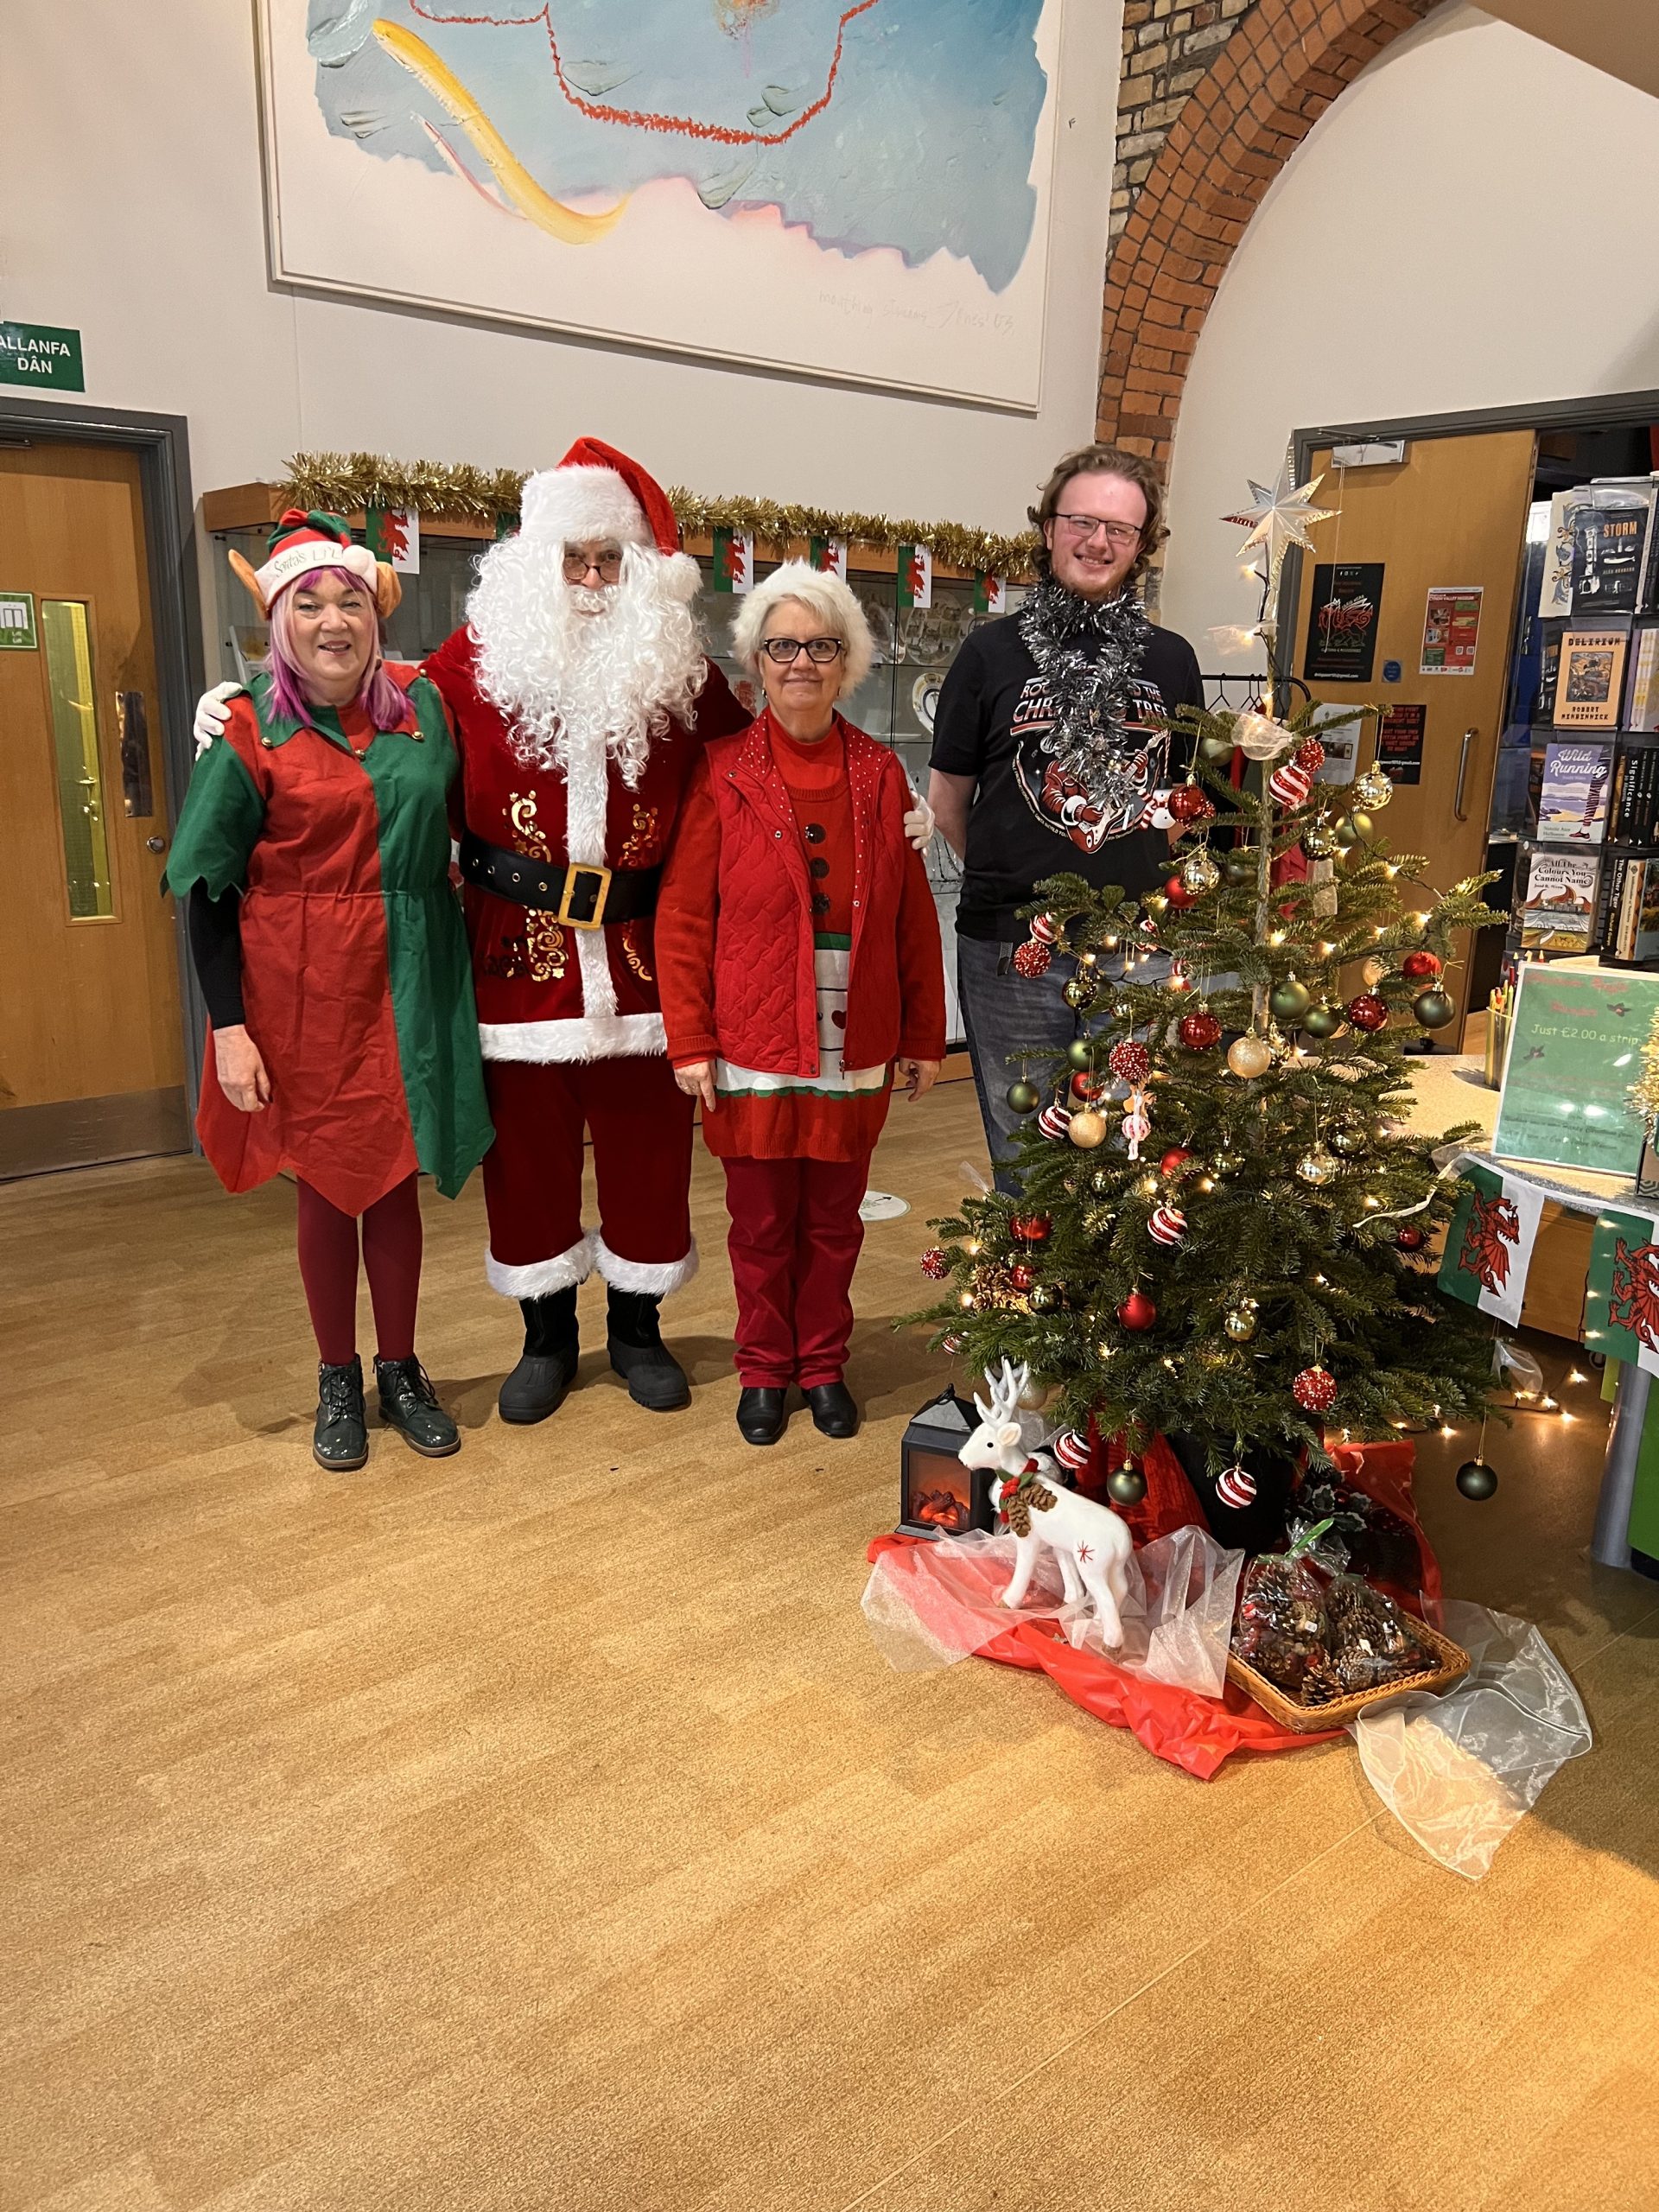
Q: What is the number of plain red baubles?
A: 11